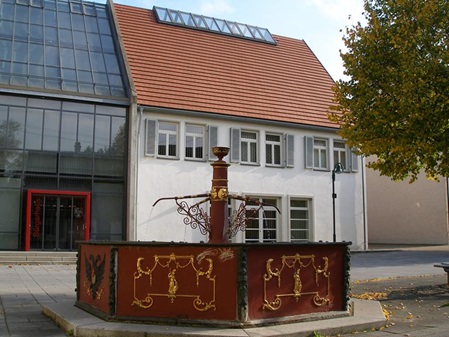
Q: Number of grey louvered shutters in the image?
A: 6